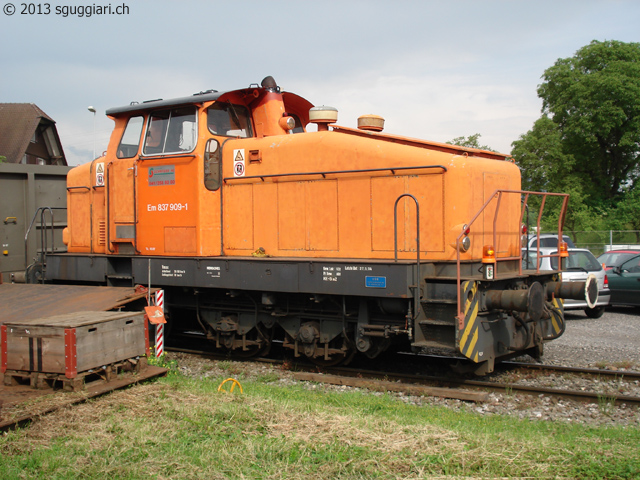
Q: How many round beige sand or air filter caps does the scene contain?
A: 2